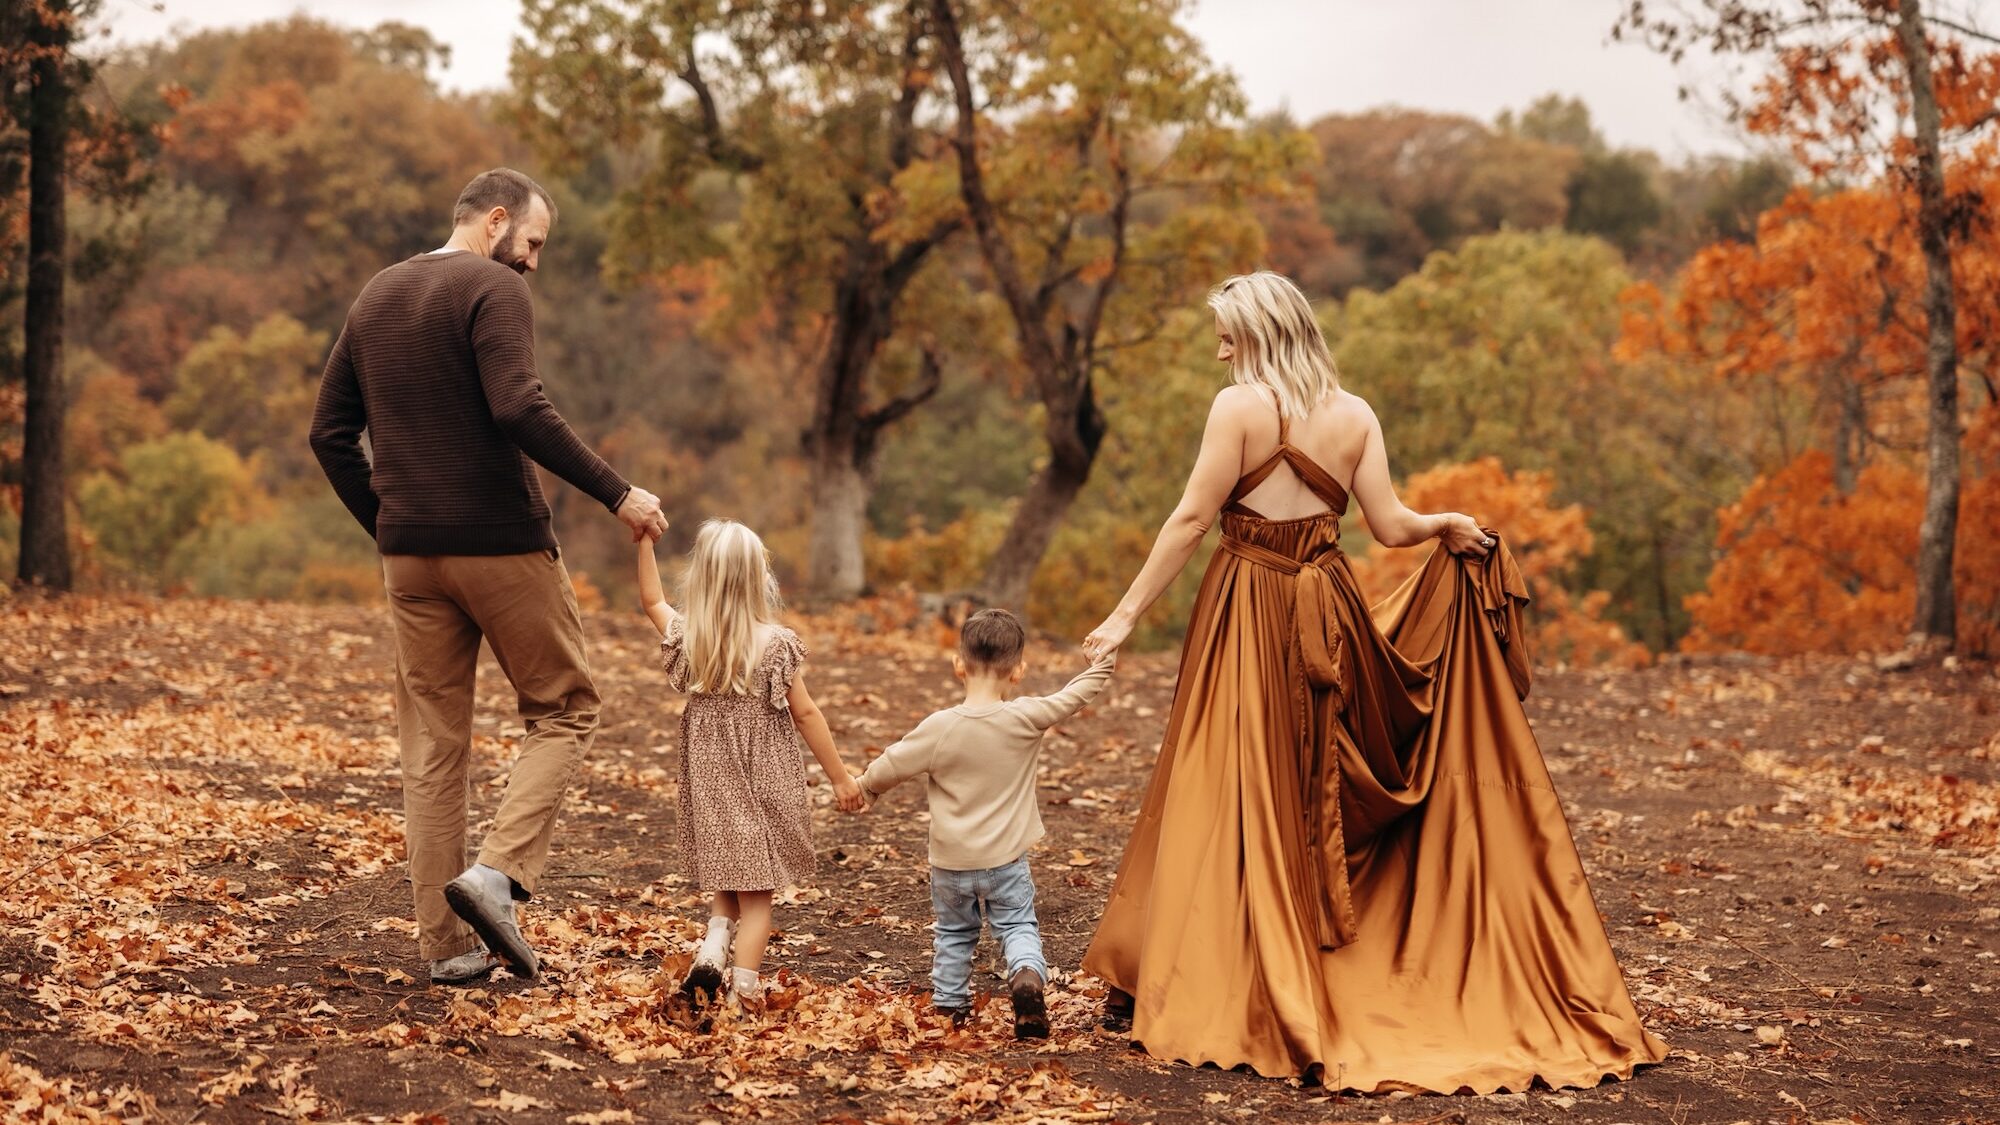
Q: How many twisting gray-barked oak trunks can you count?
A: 2